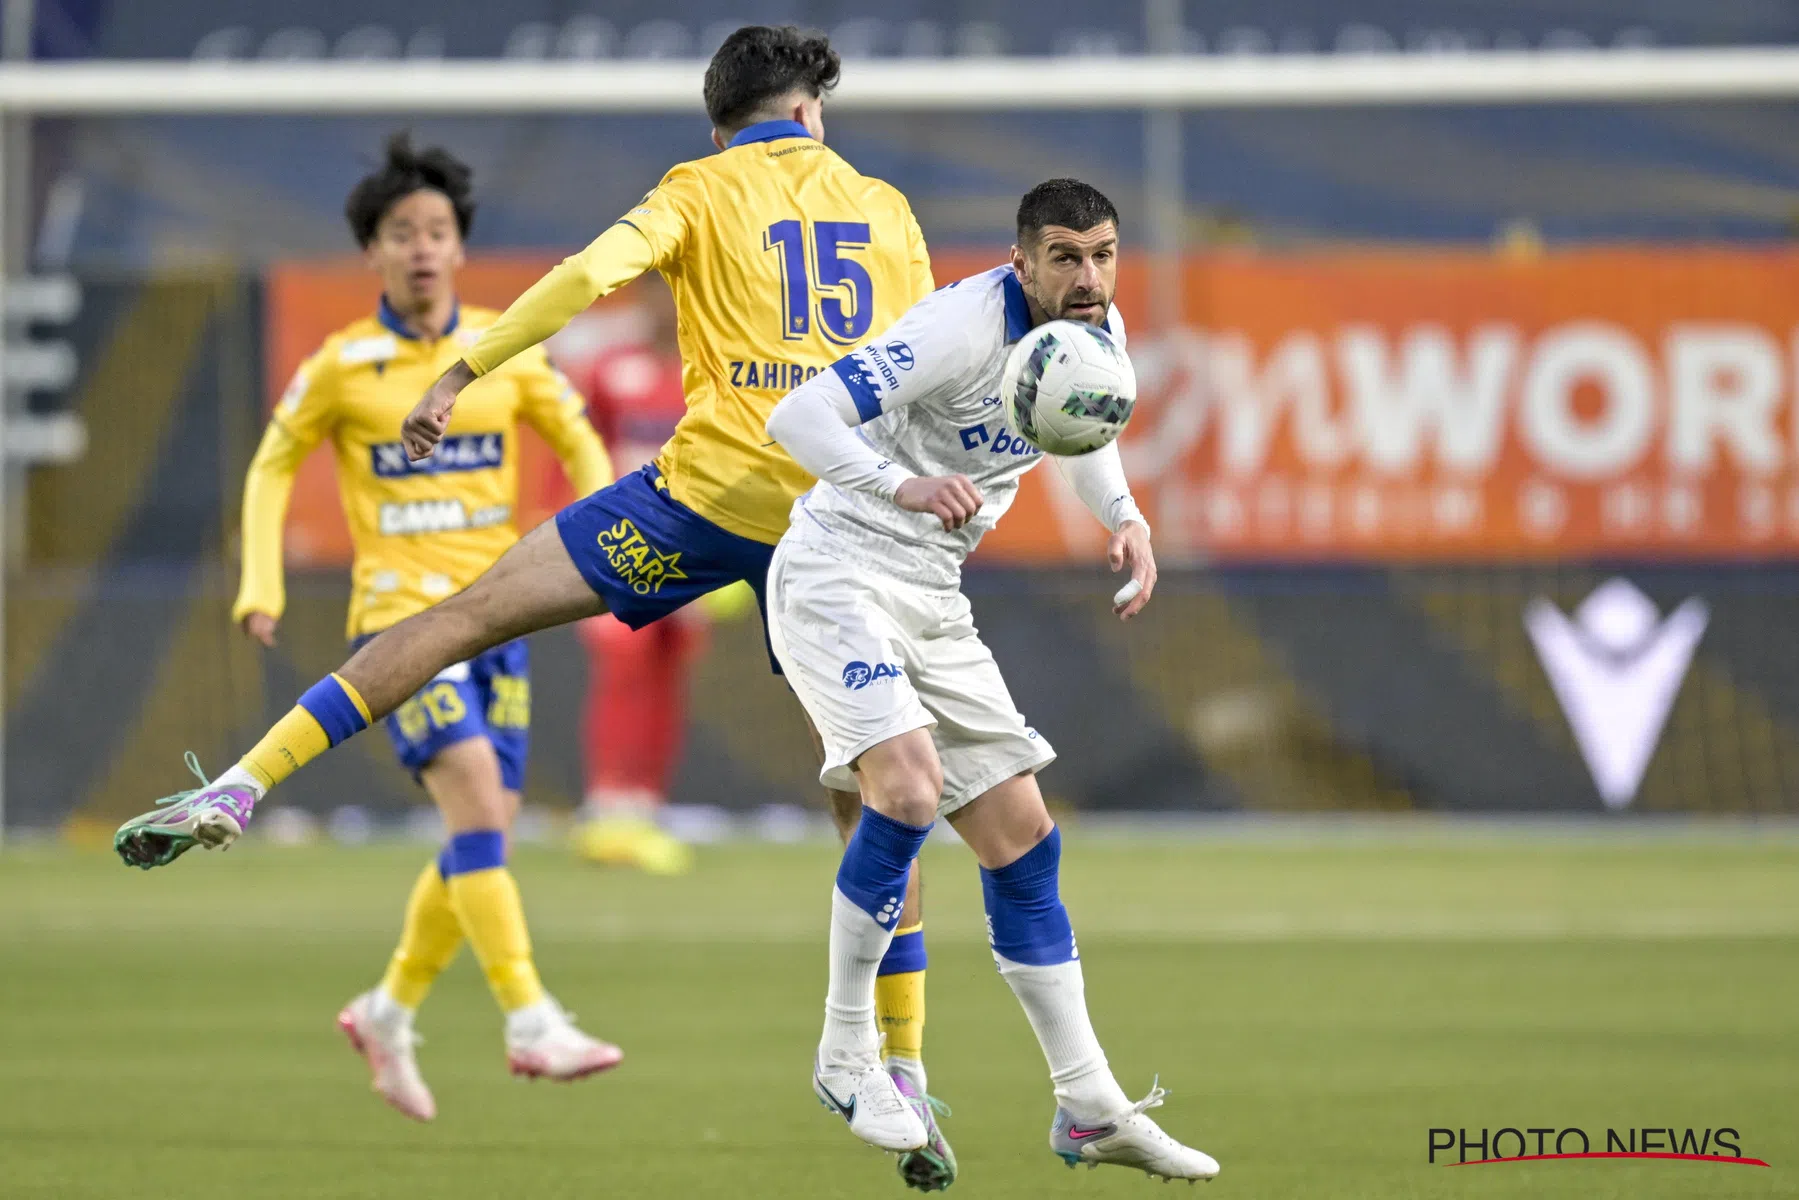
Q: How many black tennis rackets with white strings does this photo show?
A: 0